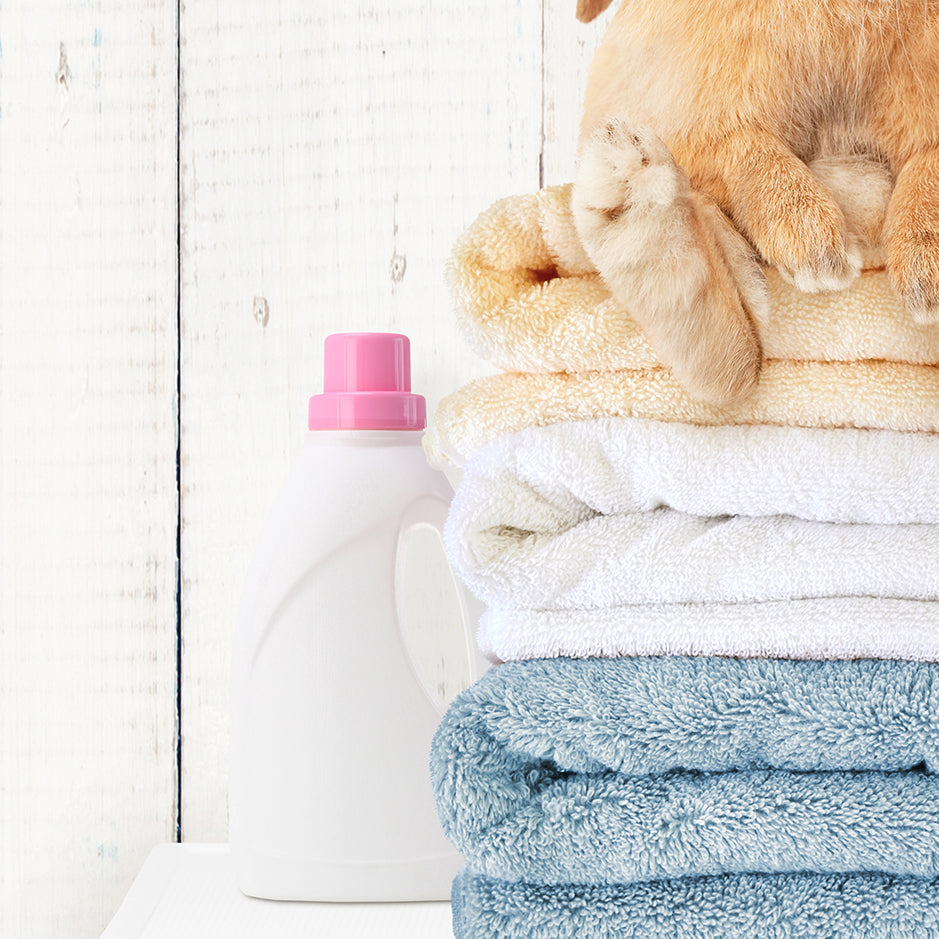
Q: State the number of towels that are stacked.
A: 3